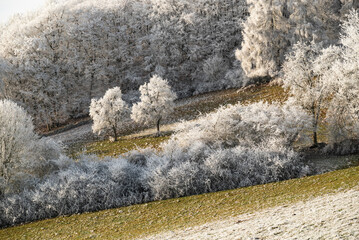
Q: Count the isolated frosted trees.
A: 2